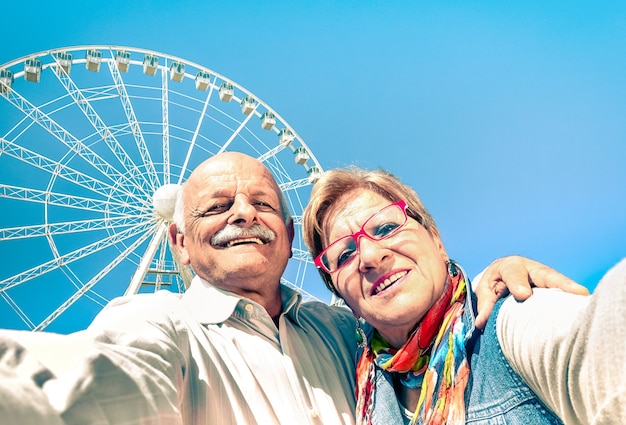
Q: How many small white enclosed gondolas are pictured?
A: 14